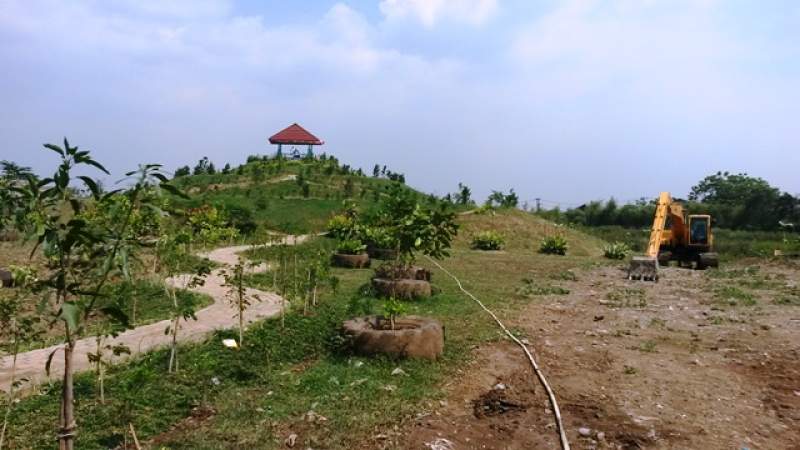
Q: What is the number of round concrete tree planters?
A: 5